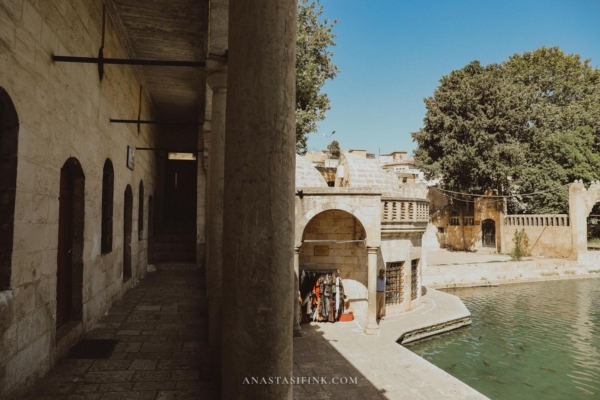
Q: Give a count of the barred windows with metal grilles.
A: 2